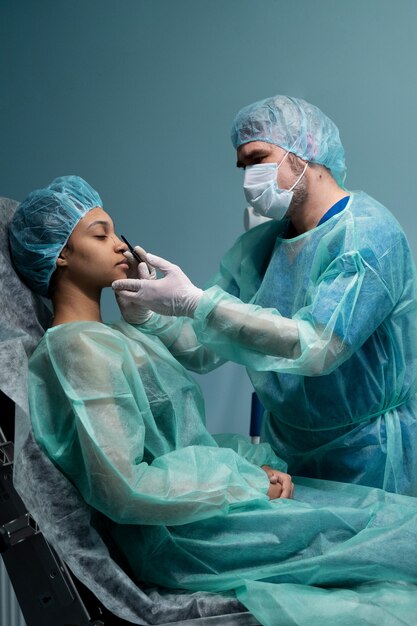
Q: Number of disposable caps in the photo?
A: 2